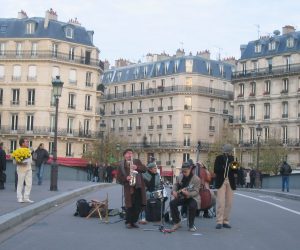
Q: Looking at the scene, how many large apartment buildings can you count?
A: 3